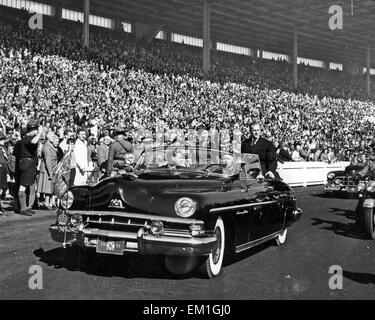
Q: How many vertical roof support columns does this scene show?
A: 4